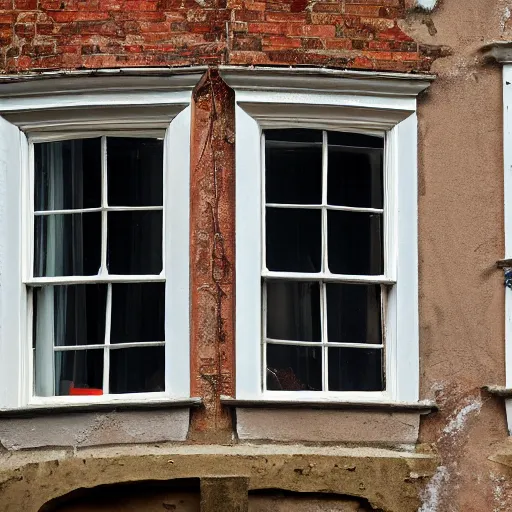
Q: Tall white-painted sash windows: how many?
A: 2